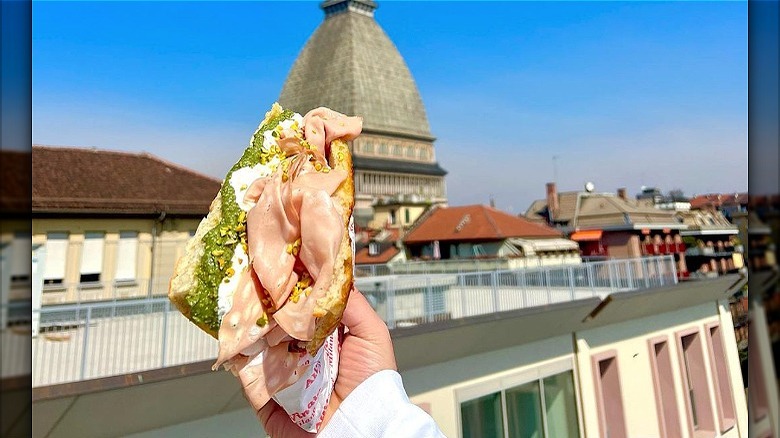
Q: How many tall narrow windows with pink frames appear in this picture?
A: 4